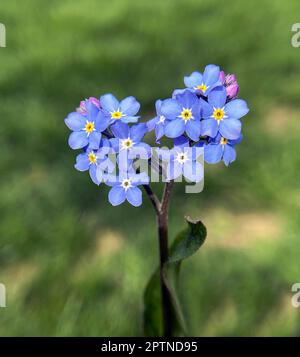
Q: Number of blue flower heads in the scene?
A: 11